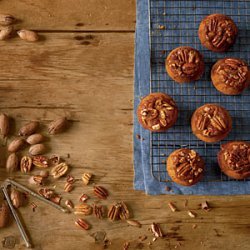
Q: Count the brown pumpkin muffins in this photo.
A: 7